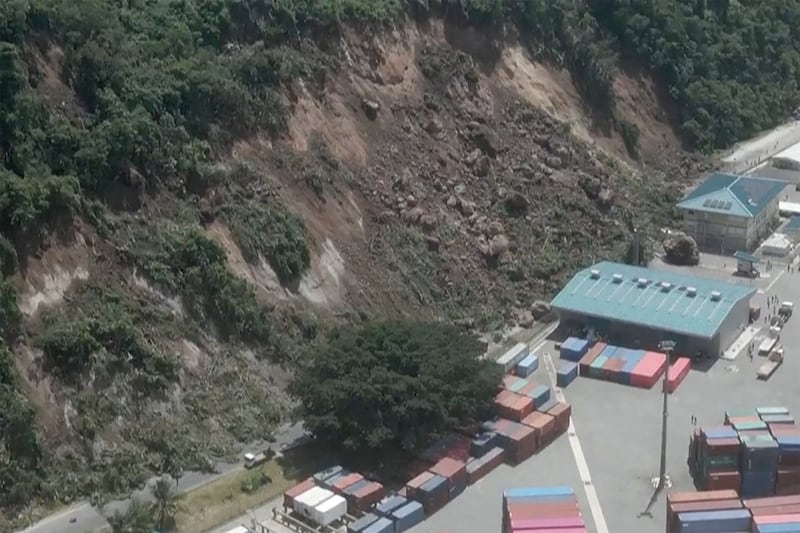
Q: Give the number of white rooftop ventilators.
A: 6